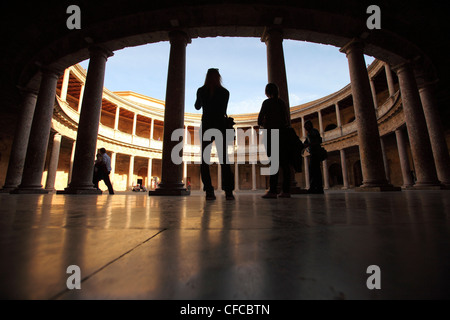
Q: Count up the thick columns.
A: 8